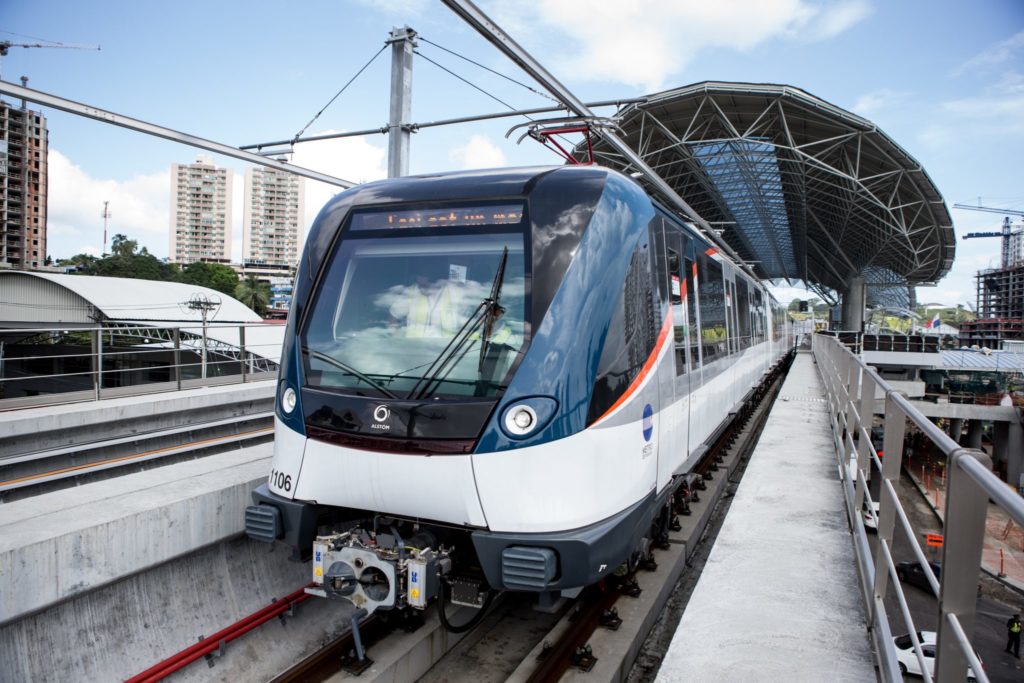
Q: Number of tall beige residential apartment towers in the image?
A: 2